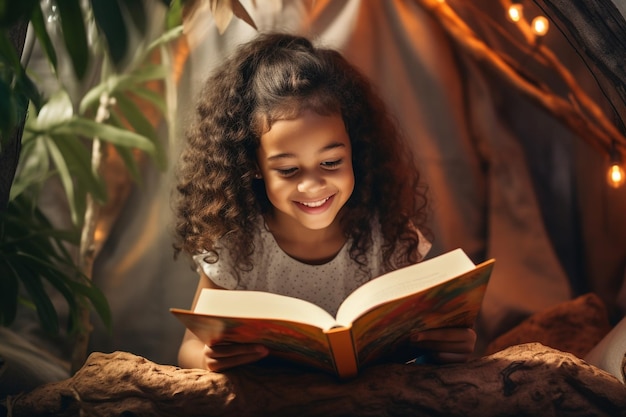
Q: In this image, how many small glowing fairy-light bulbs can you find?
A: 3